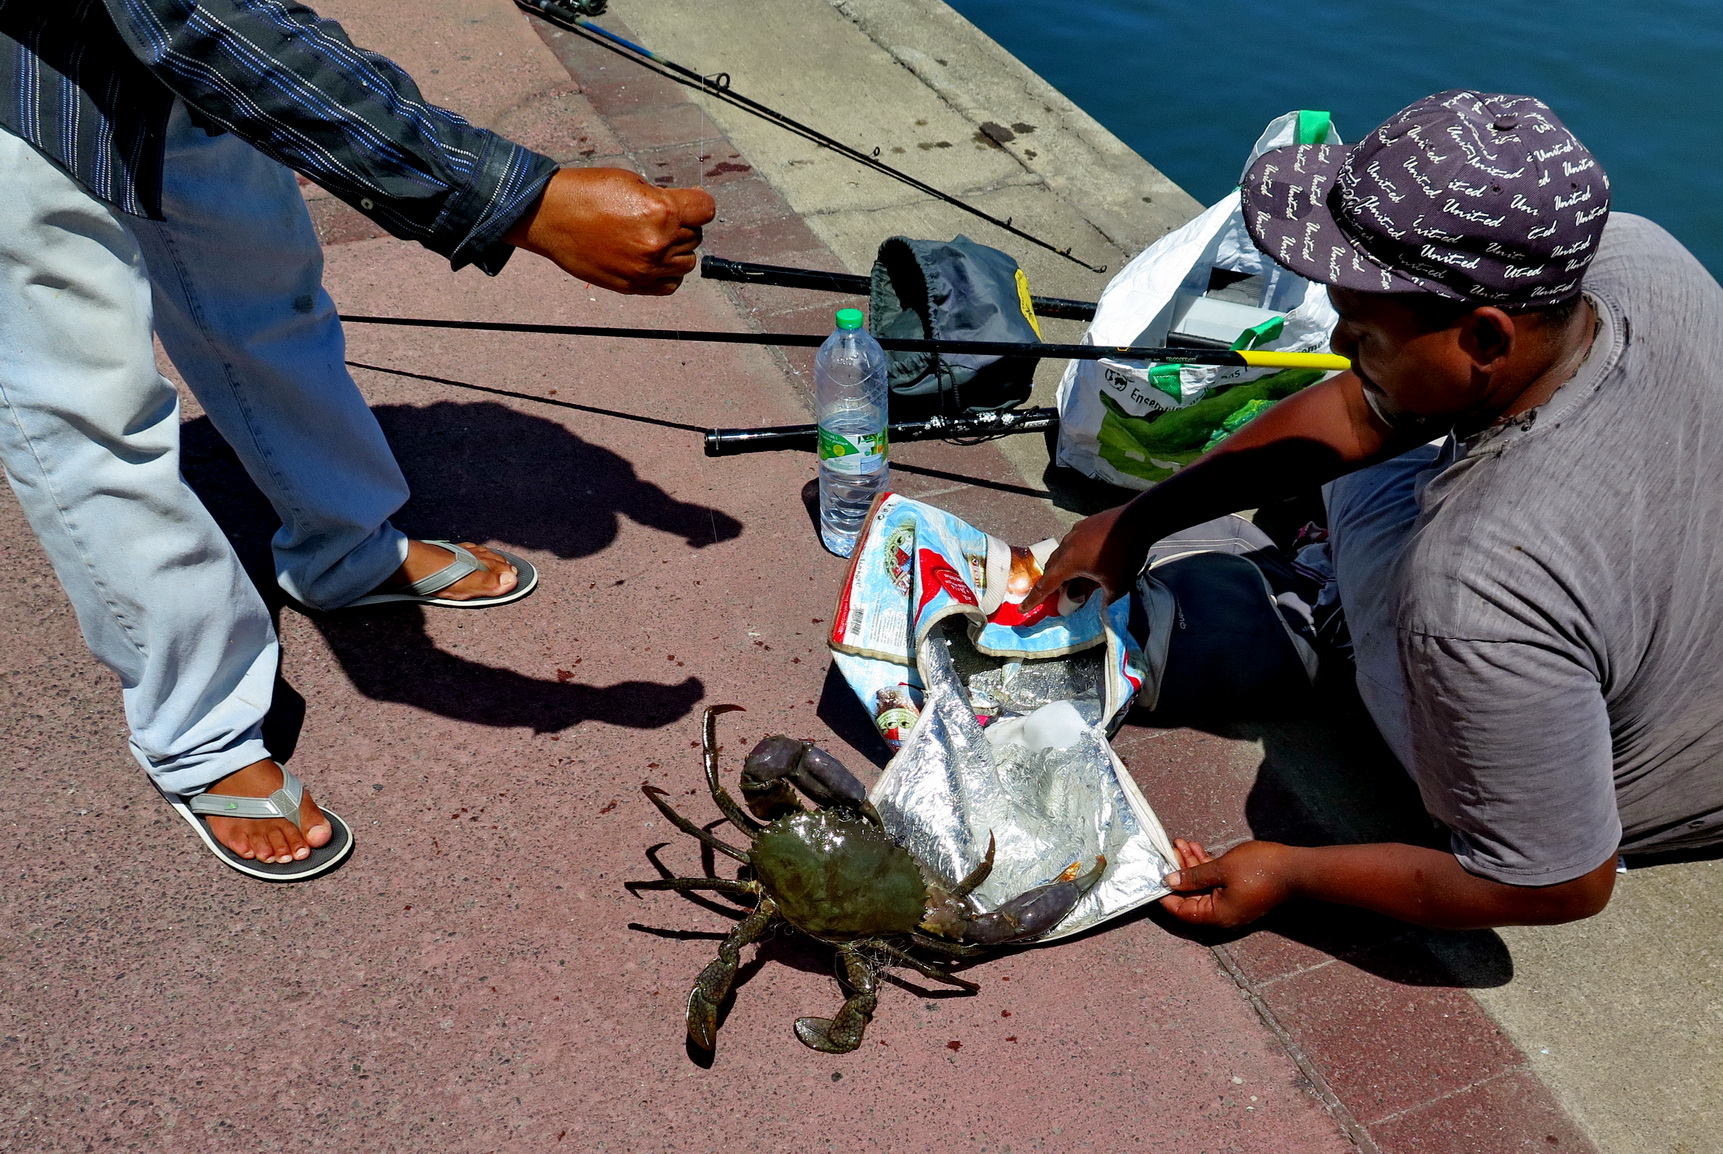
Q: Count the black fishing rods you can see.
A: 4